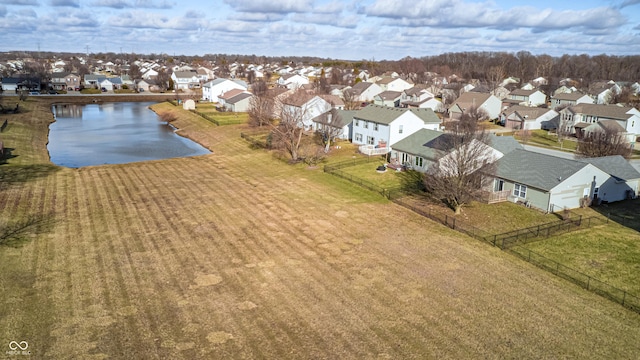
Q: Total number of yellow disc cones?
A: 0